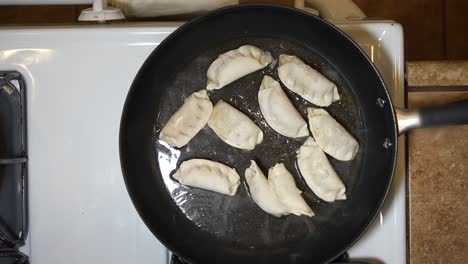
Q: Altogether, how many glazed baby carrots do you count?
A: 0